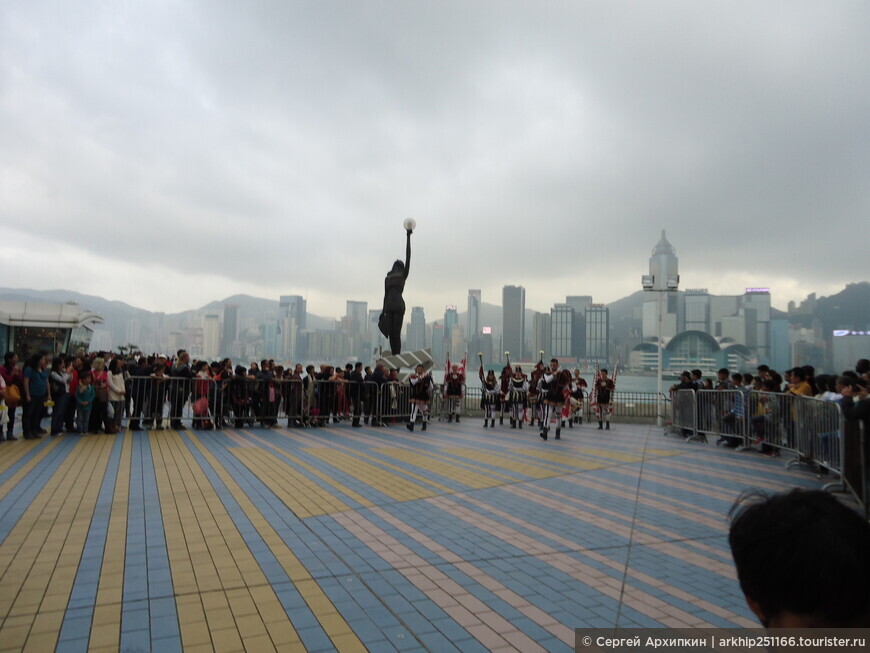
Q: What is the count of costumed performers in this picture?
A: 11